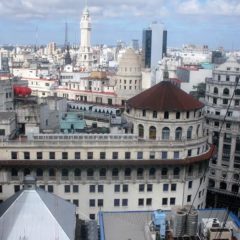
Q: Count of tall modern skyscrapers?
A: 1